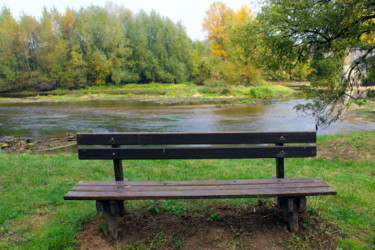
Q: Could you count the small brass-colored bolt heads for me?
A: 4